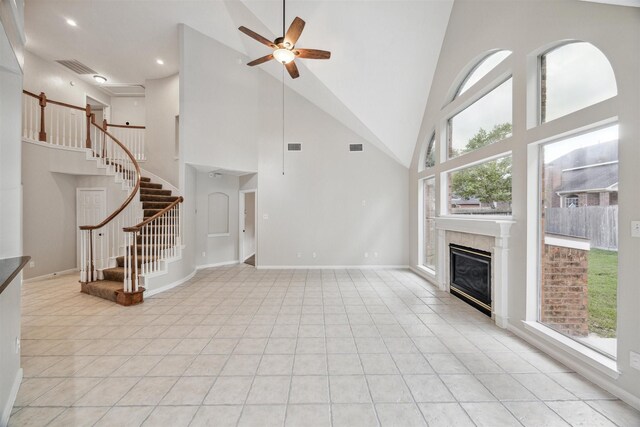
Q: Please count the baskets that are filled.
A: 0